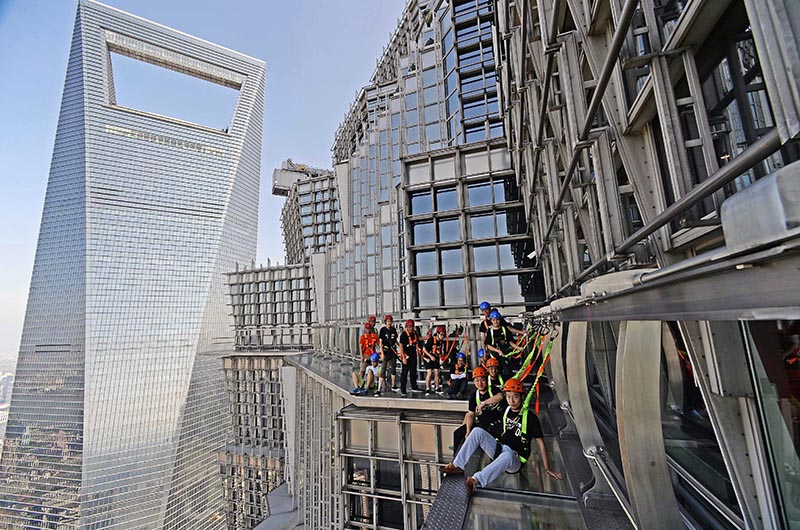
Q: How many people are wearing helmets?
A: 13